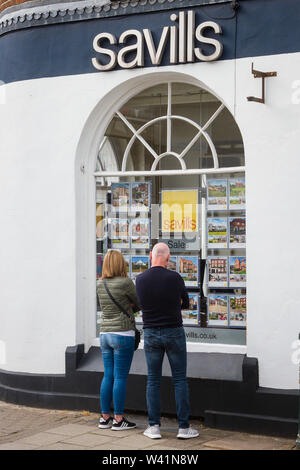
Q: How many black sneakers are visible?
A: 2